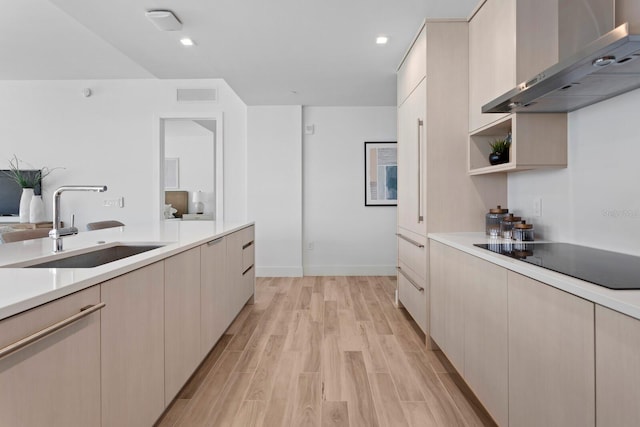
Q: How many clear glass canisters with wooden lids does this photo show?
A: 3